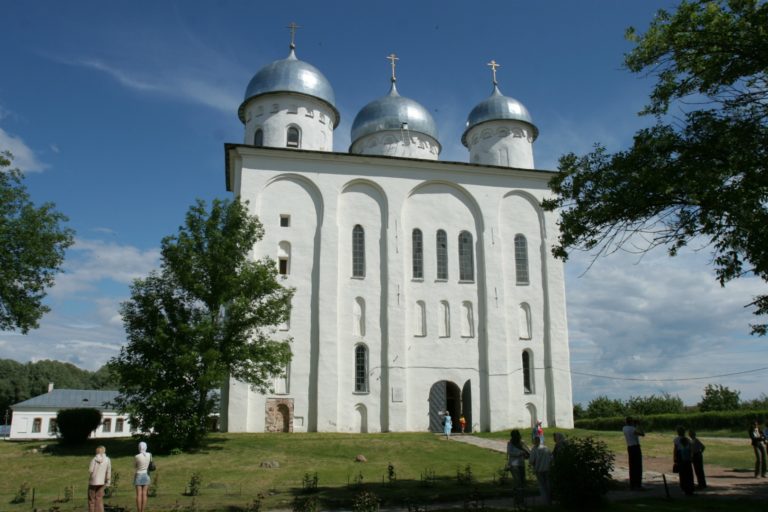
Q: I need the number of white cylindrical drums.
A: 3